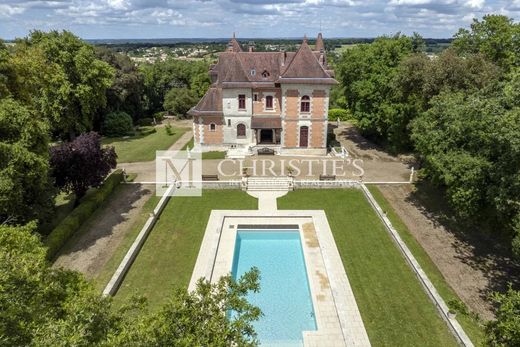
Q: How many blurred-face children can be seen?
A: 0